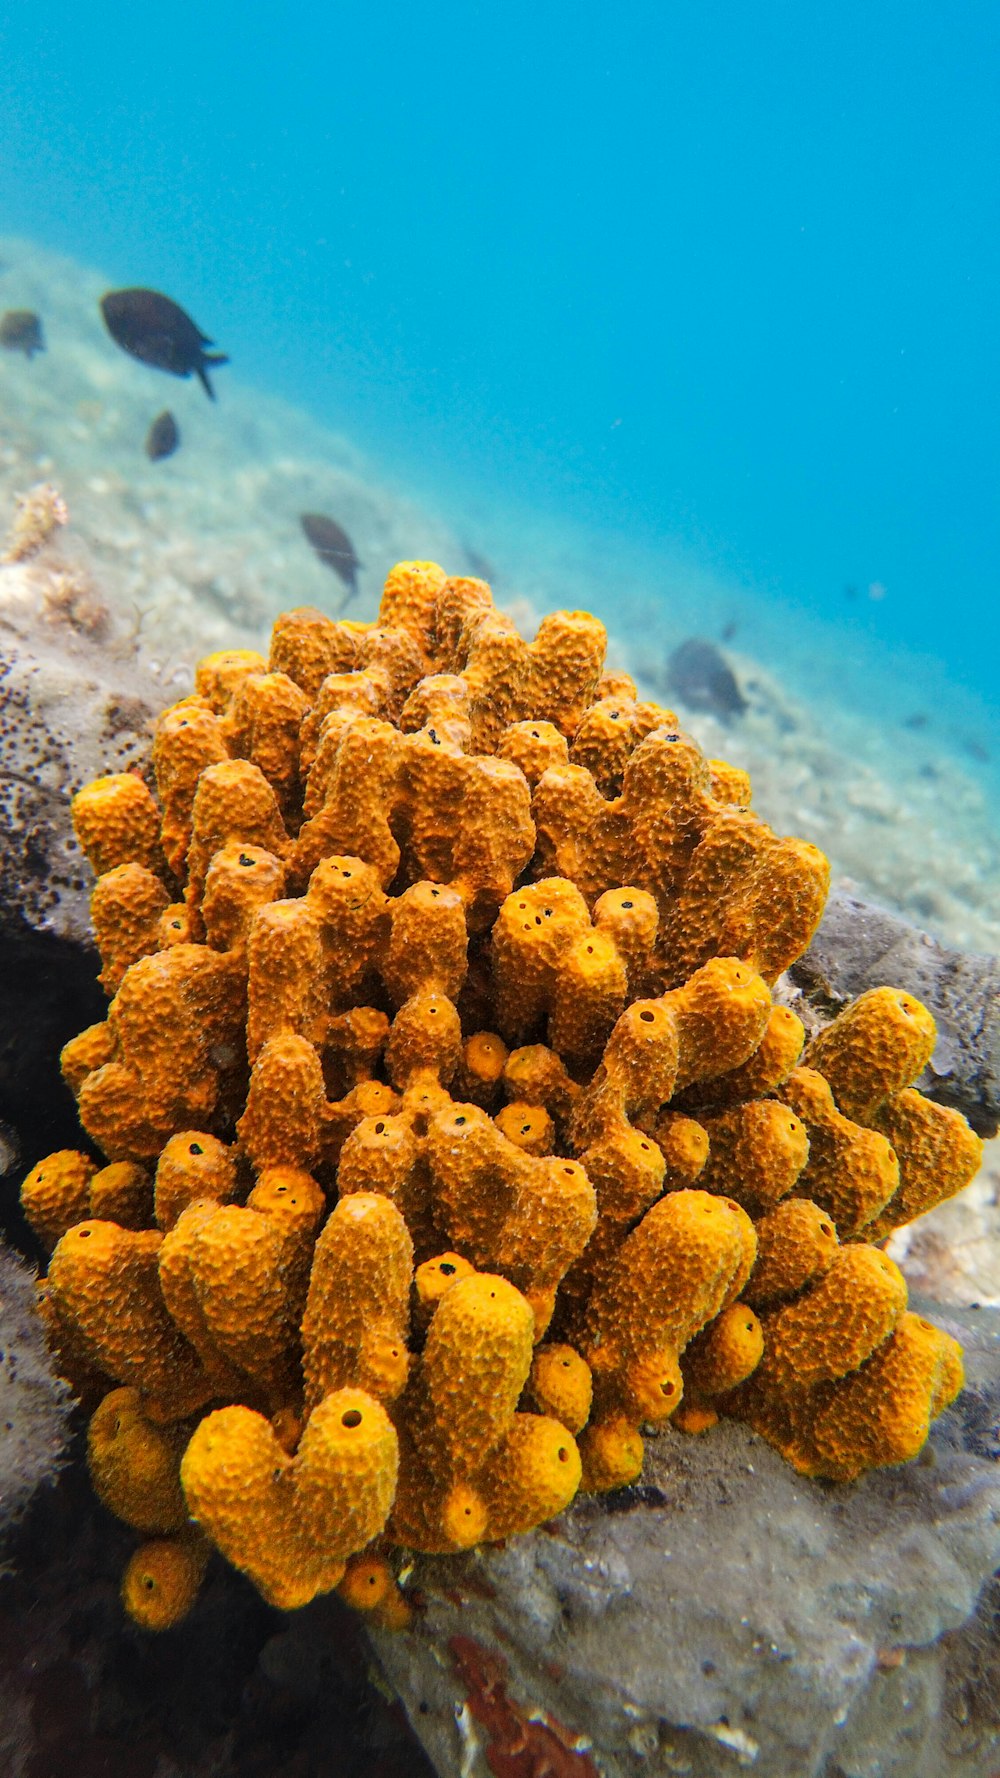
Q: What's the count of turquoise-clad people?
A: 0